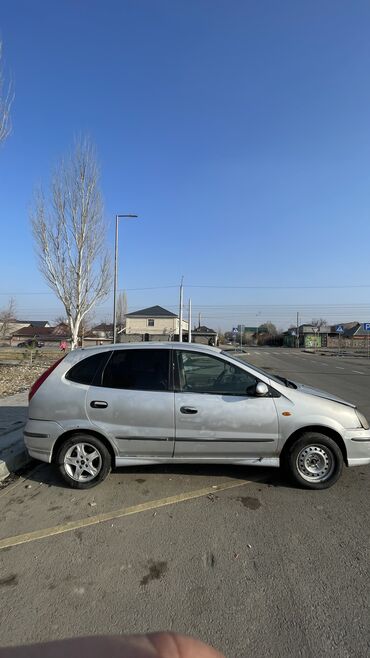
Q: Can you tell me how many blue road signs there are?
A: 3